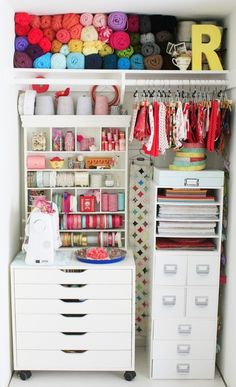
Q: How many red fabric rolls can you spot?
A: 4